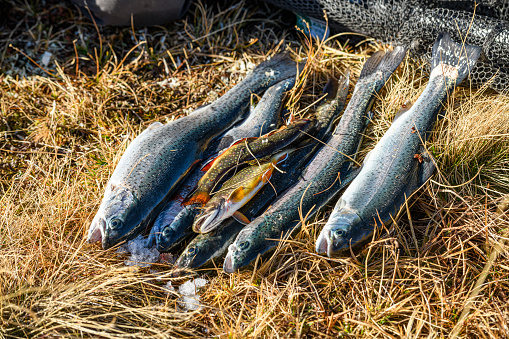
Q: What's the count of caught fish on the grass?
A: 7